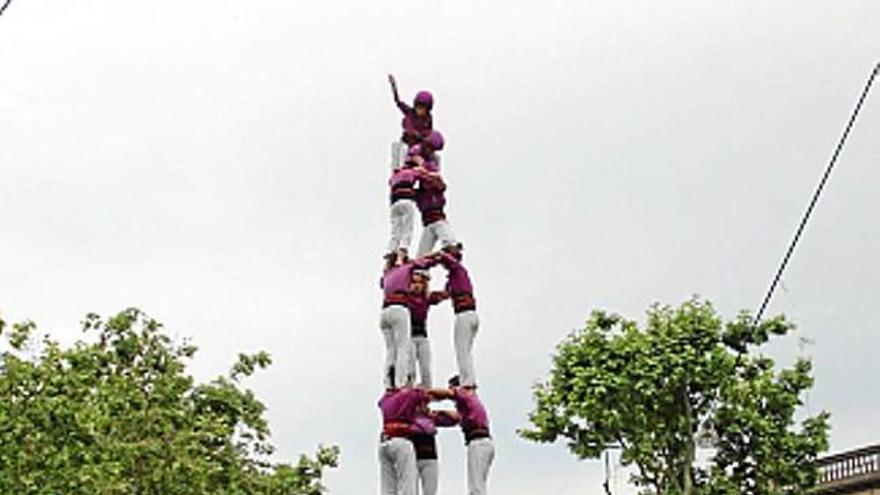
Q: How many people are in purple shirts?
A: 10